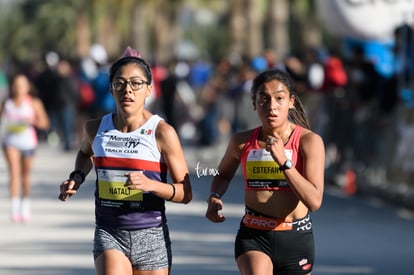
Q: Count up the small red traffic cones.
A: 1